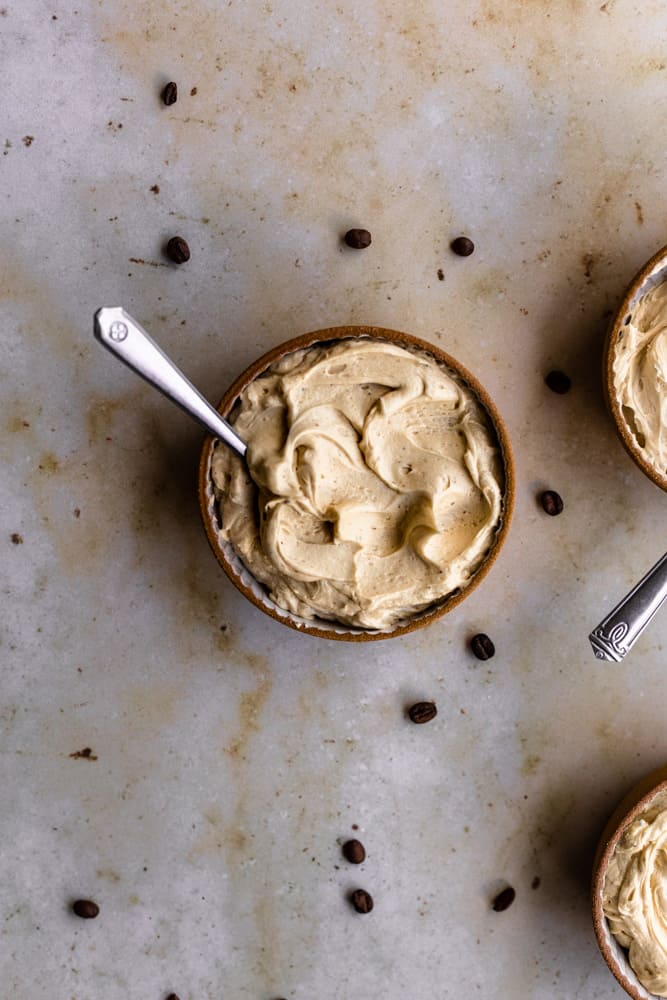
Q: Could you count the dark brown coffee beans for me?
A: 12